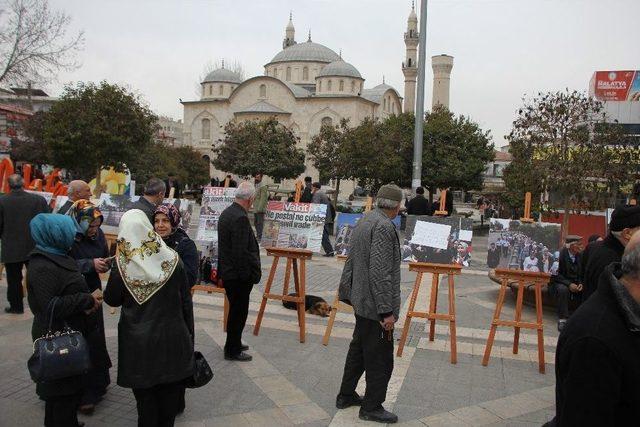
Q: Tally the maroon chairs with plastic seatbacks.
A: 0